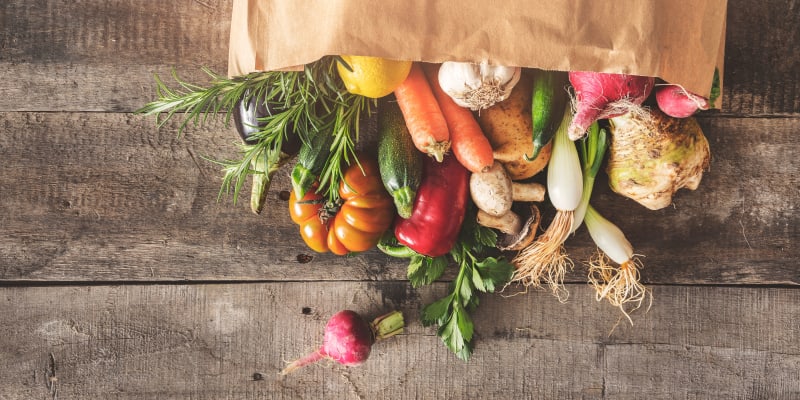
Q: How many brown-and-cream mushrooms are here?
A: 2